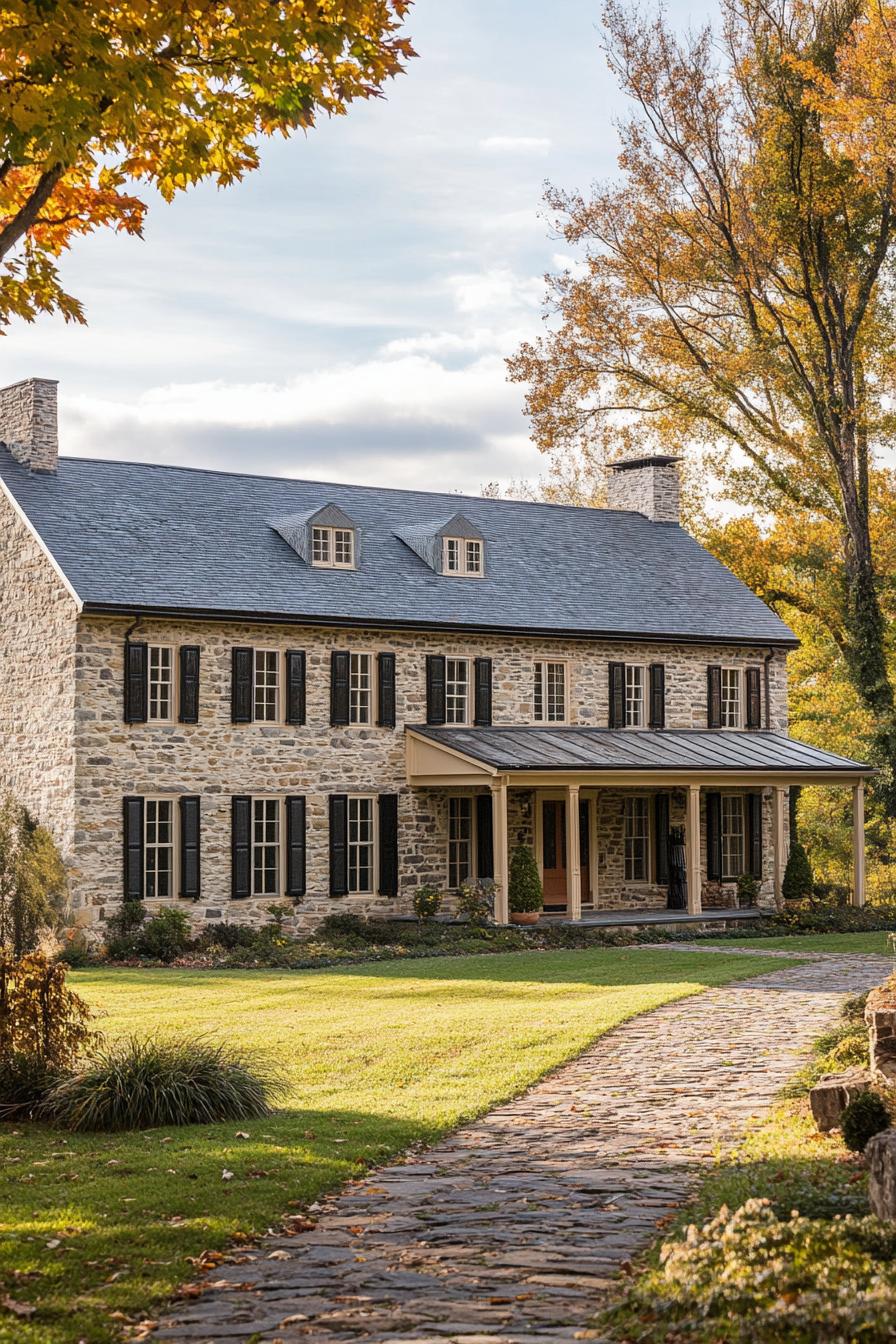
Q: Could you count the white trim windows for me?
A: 15